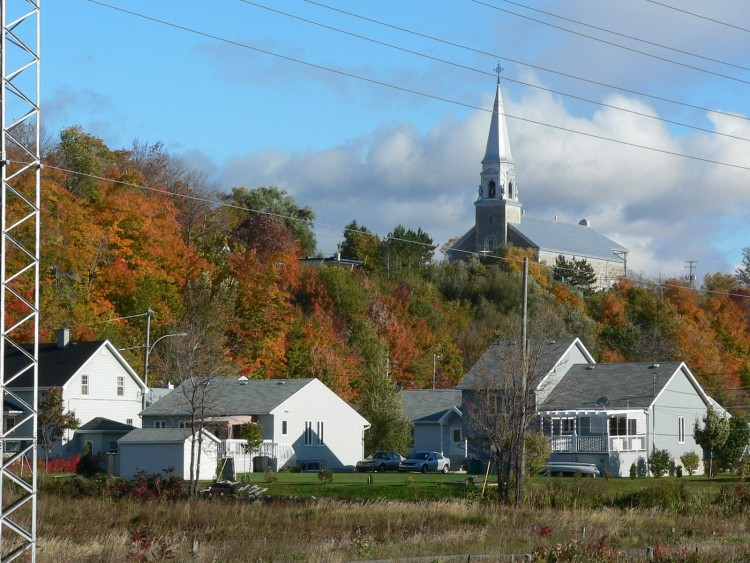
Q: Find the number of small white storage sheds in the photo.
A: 1